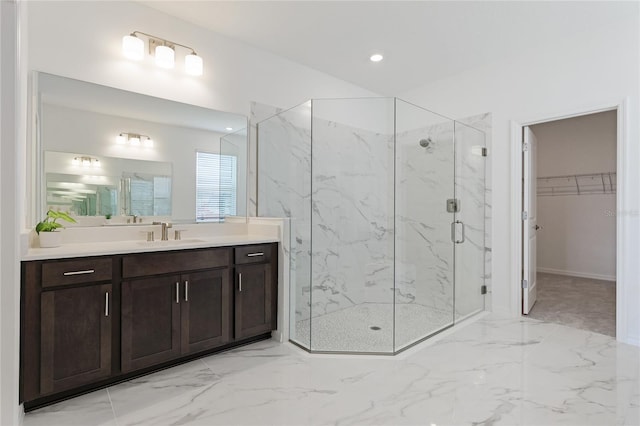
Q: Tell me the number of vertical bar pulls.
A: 4